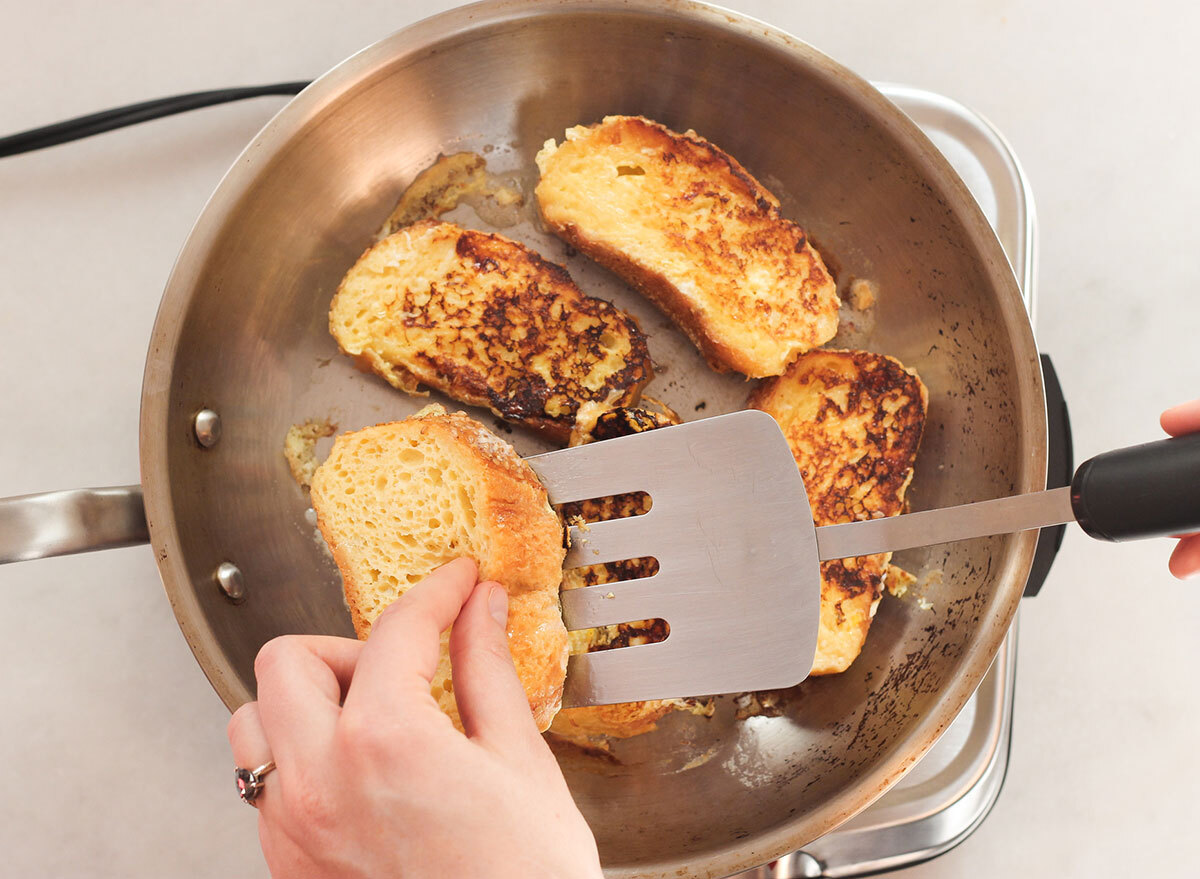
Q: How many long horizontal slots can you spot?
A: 3